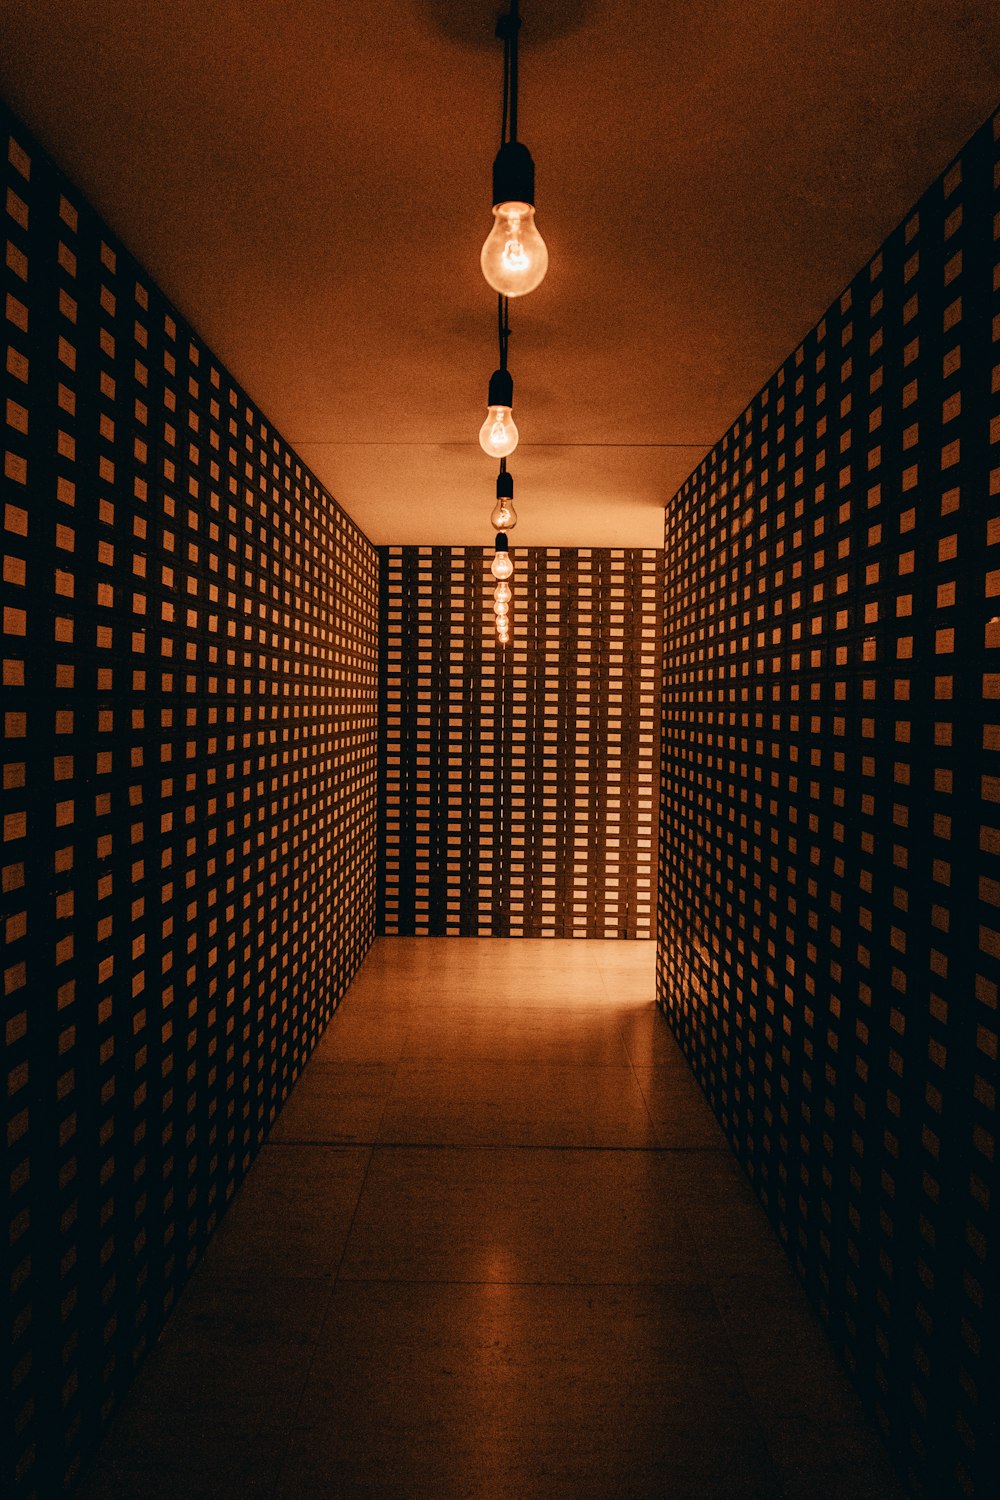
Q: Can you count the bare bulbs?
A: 9